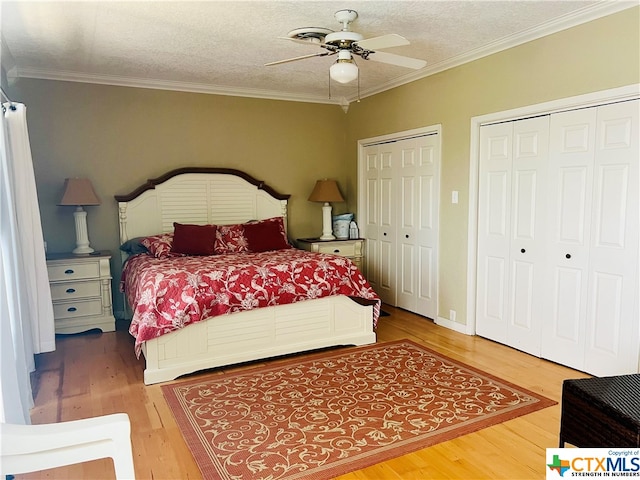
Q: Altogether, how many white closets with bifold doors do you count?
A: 2